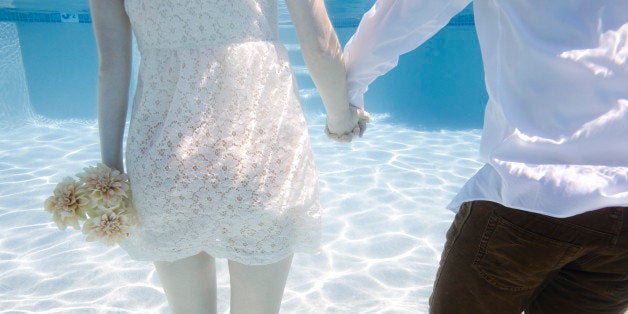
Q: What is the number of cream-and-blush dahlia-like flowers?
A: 3